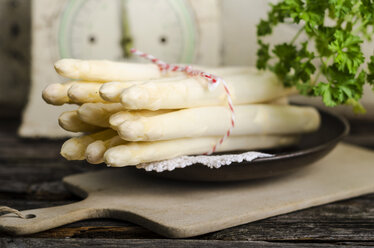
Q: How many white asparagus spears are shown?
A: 12